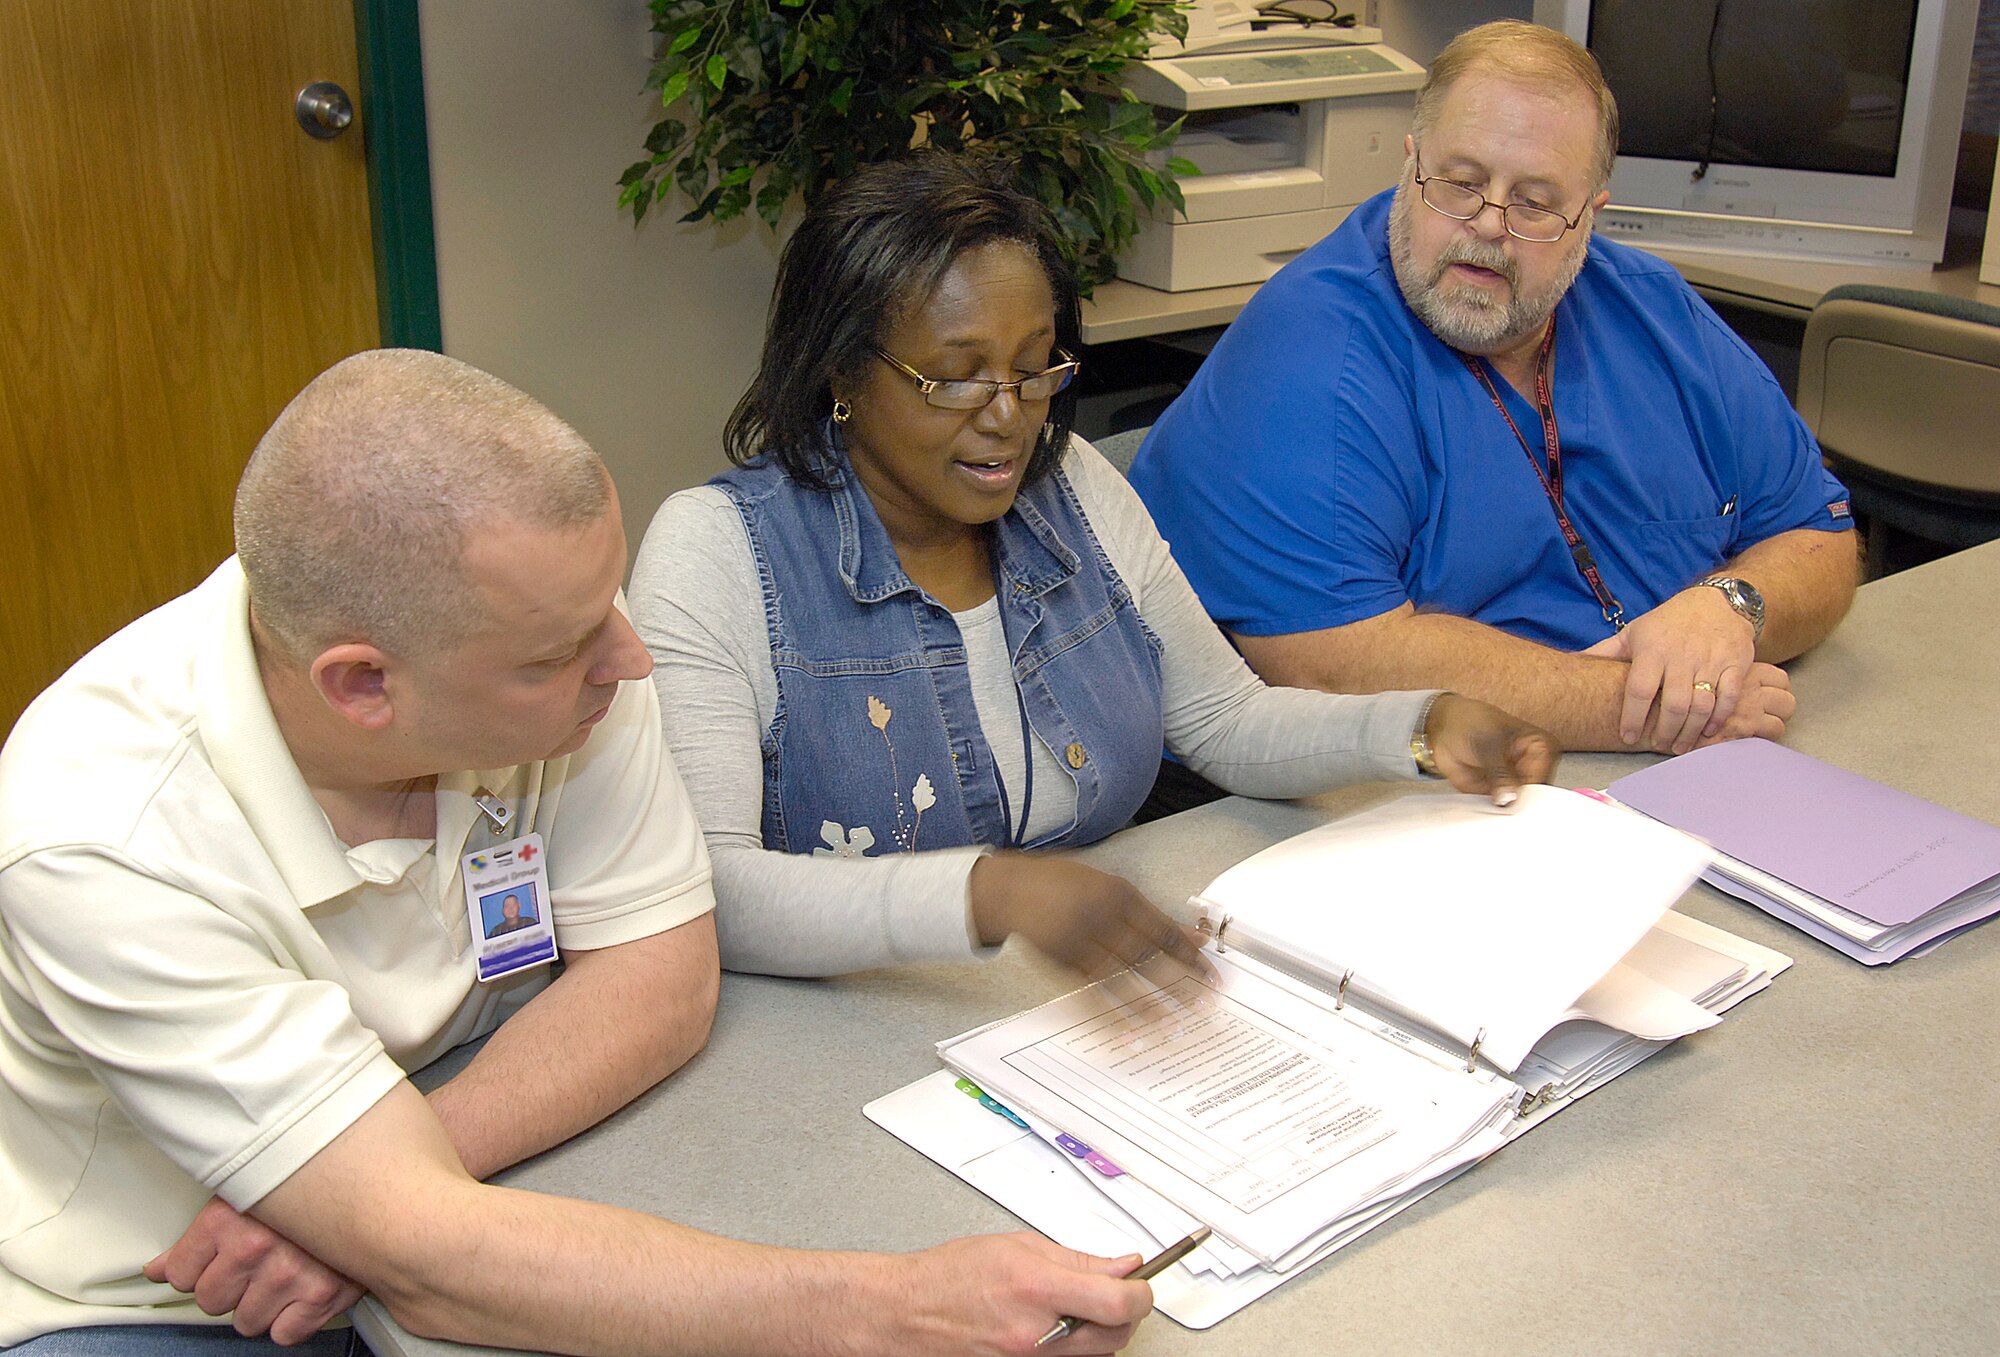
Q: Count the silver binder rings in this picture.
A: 3